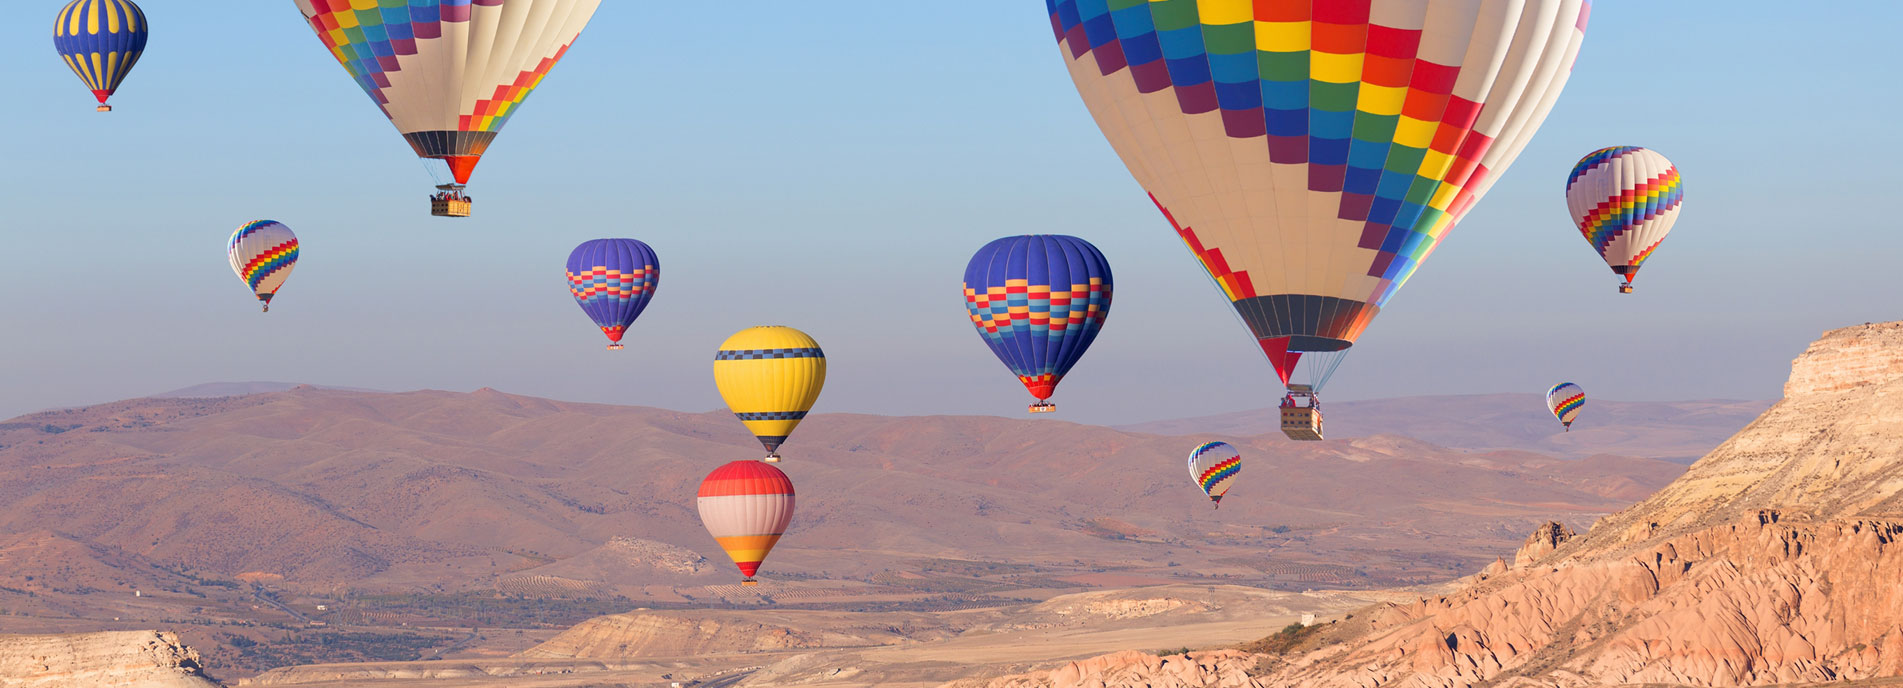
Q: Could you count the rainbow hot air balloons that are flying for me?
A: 6